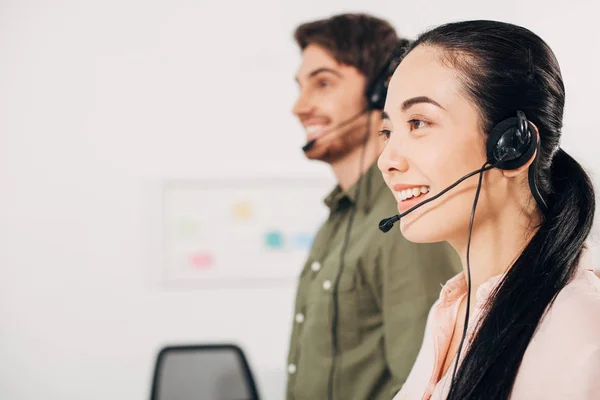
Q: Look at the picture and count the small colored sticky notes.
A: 5